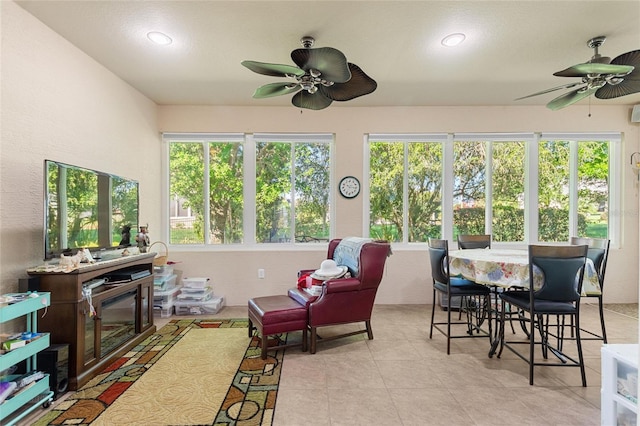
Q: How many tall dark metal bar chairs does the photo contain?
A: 4